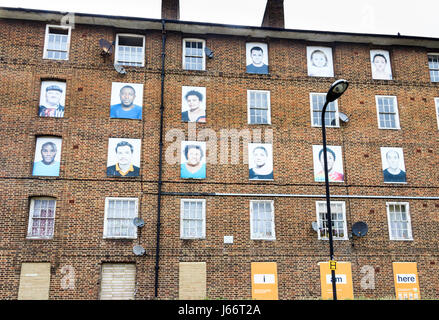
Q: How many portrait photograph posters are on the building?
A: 12